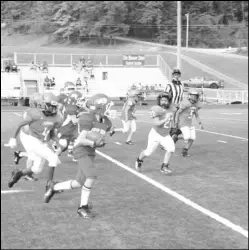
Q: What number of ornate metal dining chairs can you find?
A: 0